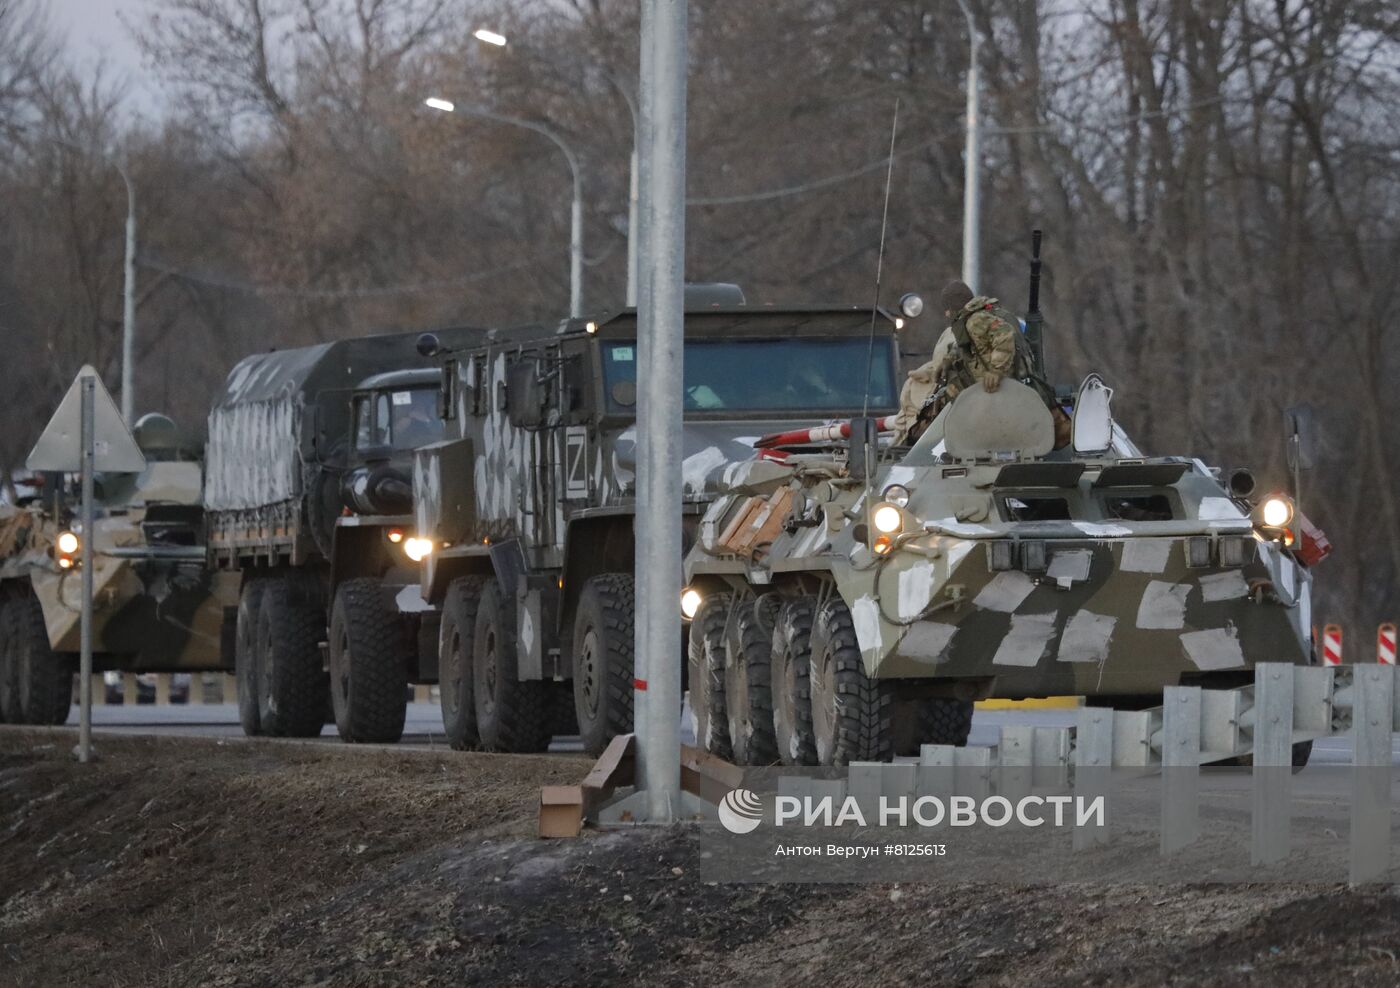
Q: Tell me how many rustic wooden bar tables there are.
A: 0